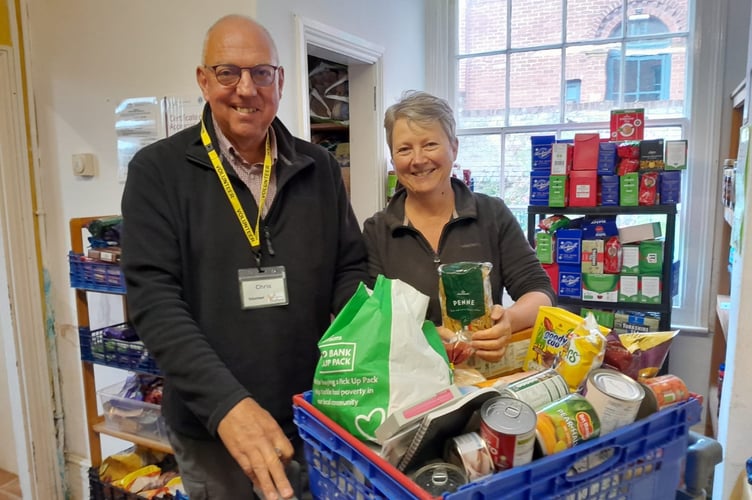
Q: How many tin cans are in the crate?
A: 7